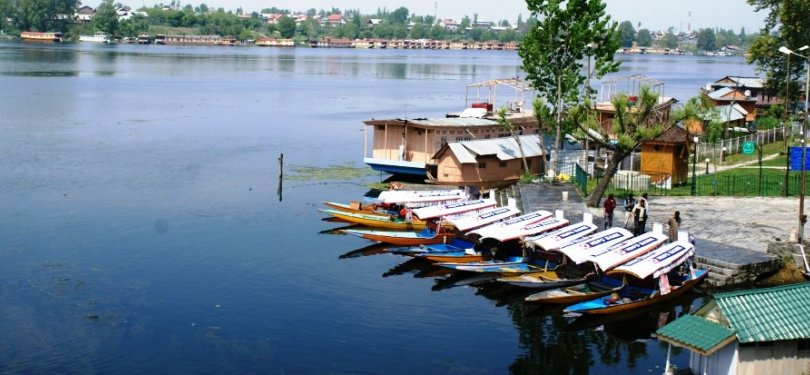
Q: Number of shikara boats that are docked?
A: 9